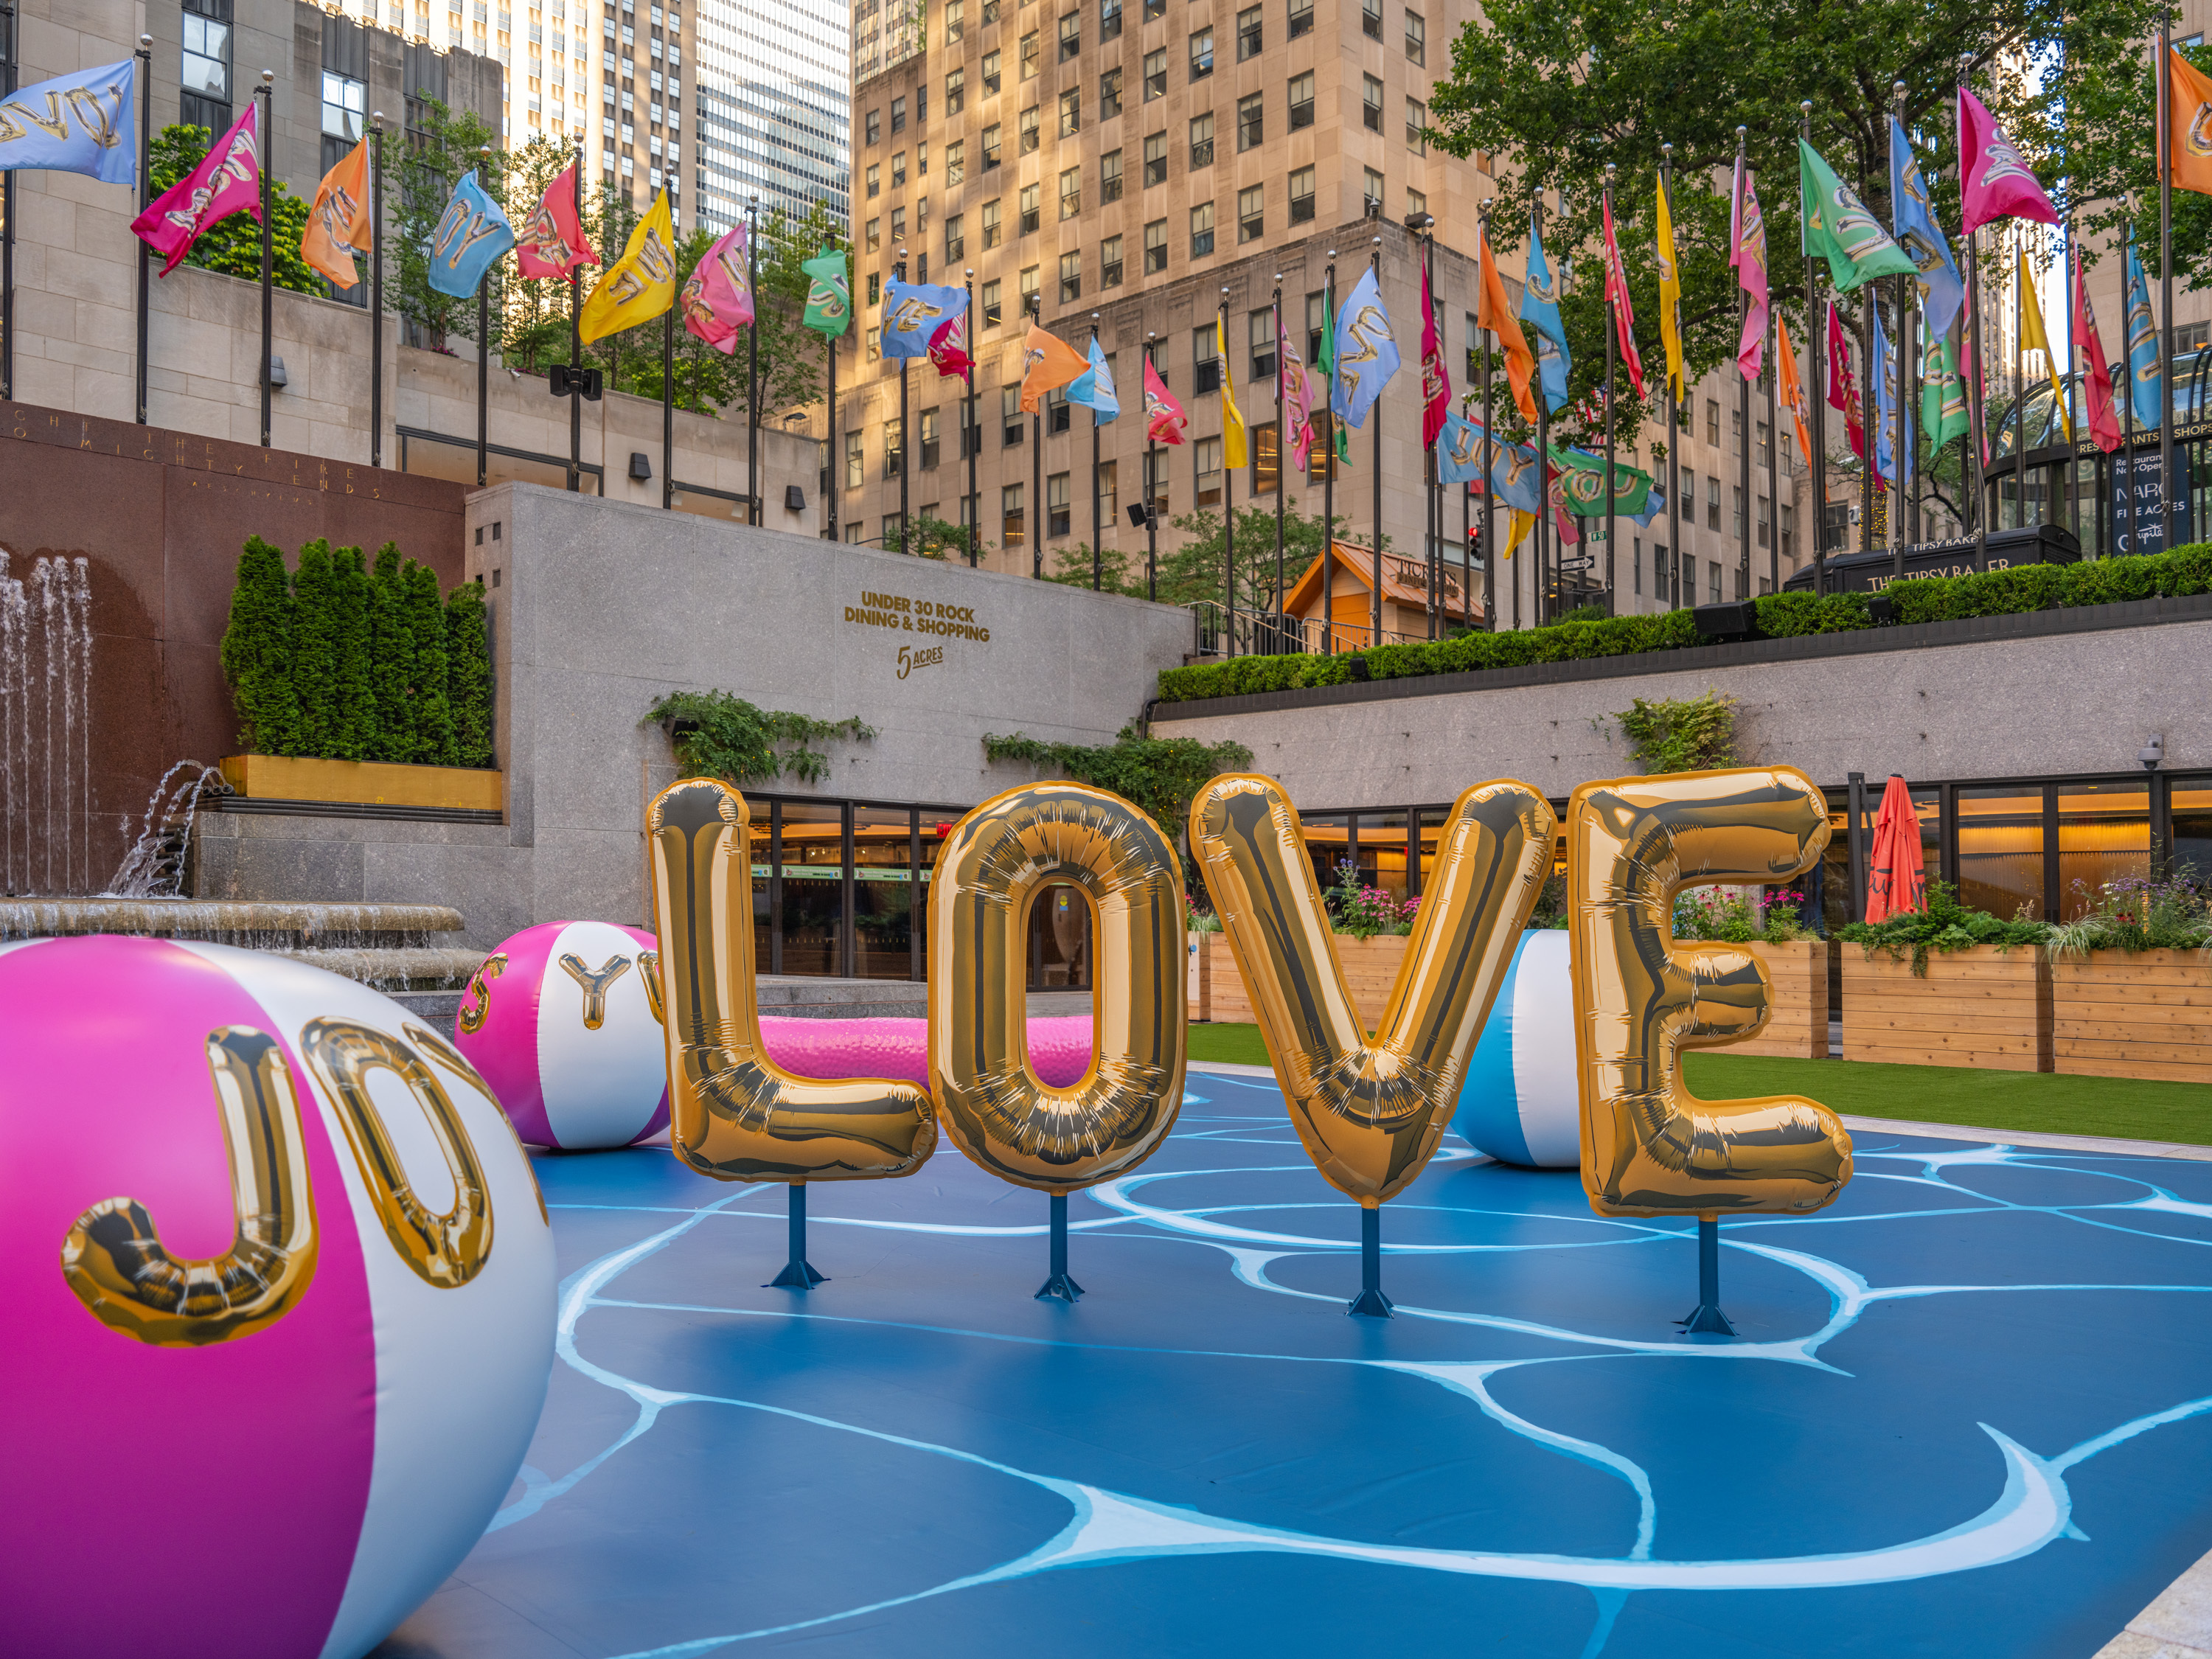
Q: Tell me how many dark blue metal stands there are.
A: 4